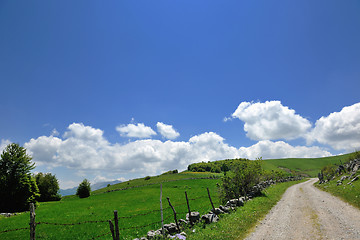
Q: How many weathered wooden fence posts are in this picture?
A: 7